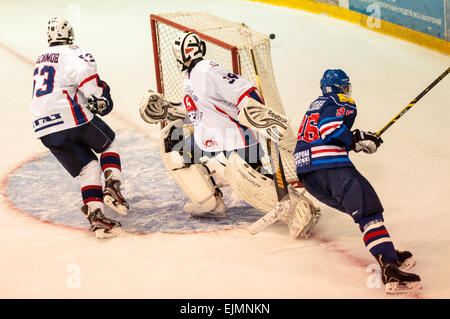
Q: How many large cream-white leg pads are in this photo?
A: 2